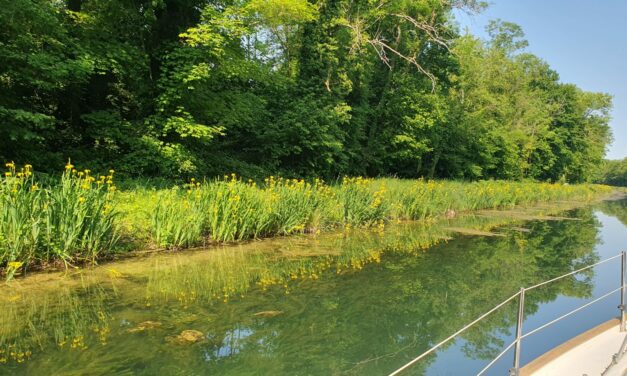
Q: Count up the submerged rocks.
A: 3